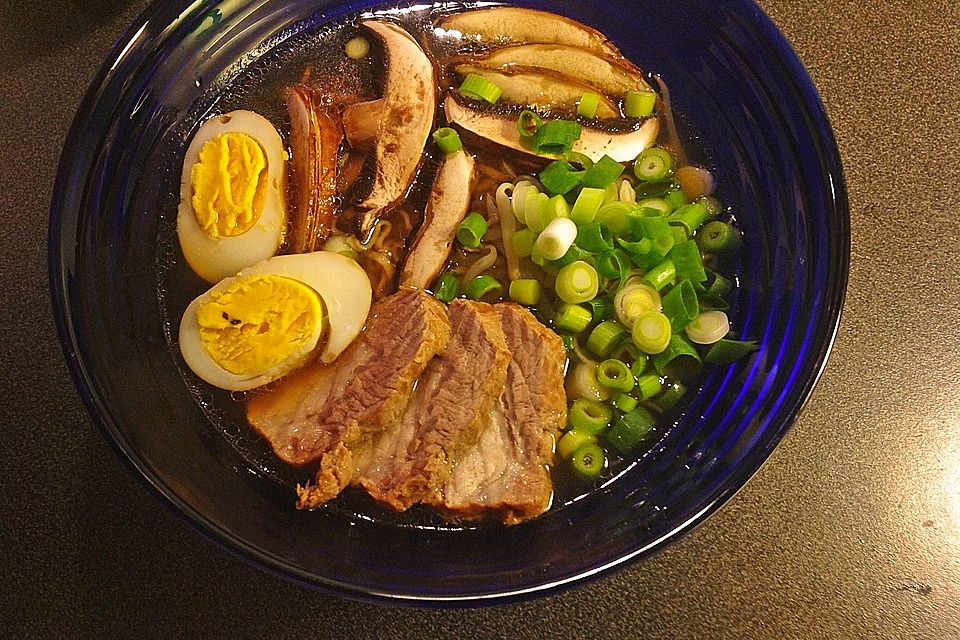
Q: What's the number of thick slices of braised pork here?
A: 3